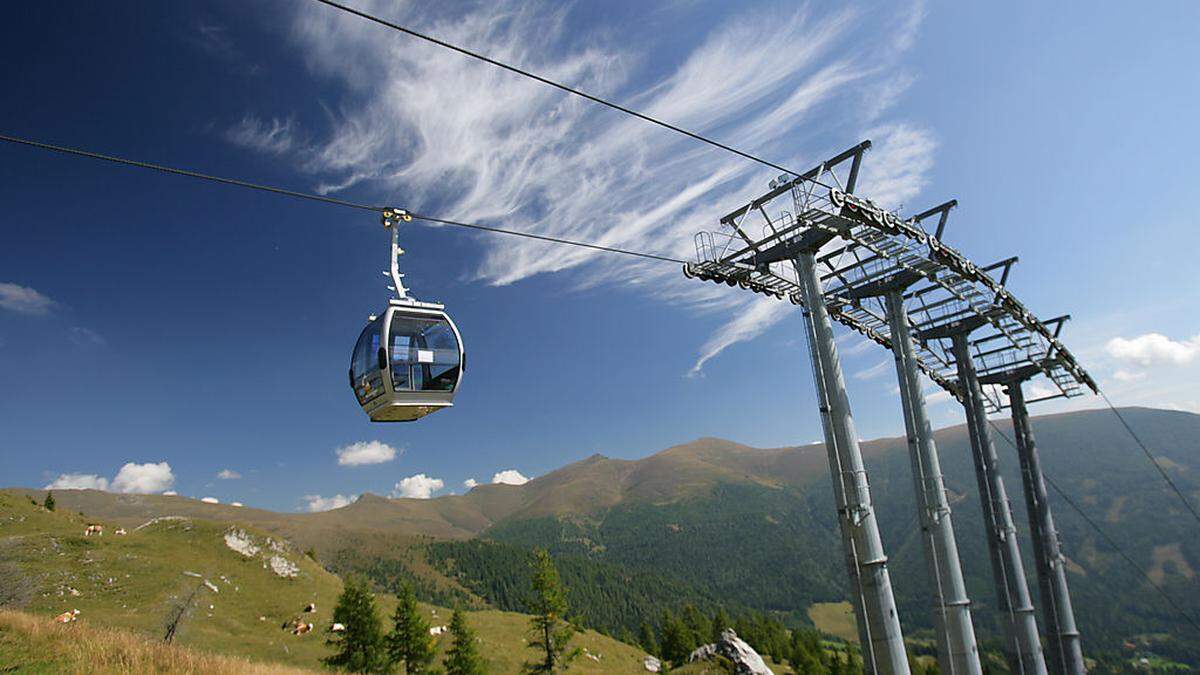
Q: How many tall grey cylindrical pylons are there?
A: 4